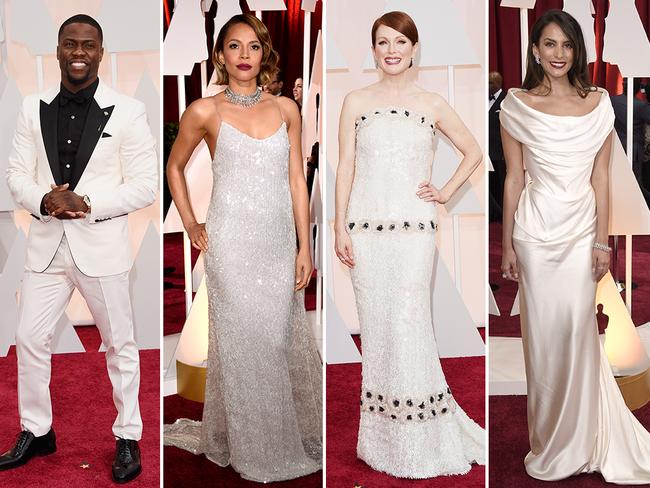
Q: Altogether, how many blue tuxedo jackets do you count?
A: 0